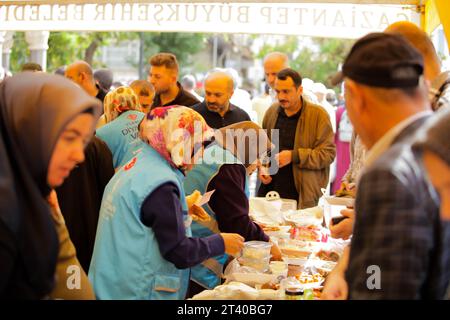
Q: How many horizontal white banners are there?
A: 1